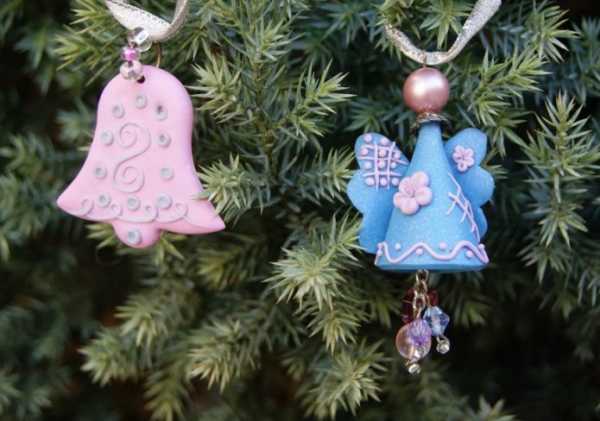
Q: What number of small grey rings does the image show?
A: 11